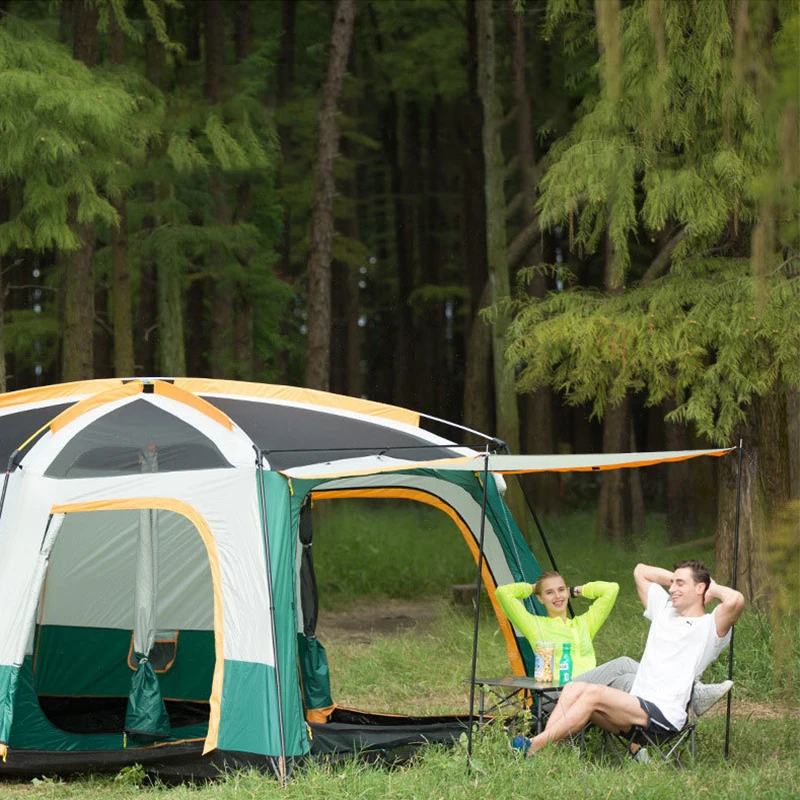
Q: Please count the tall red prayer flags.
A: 0